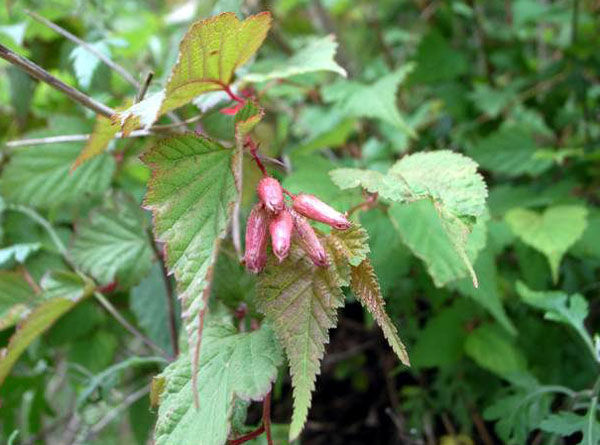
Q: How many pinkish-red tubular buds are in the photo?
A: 5